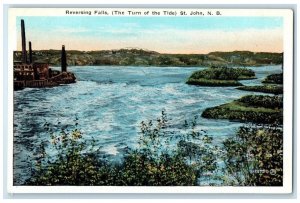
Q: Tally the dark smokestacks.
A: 3